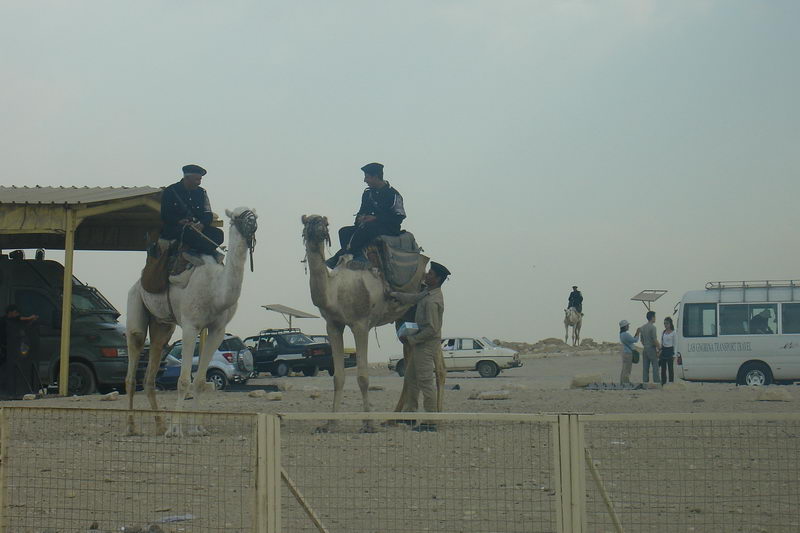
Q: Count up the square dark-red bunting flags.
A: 0